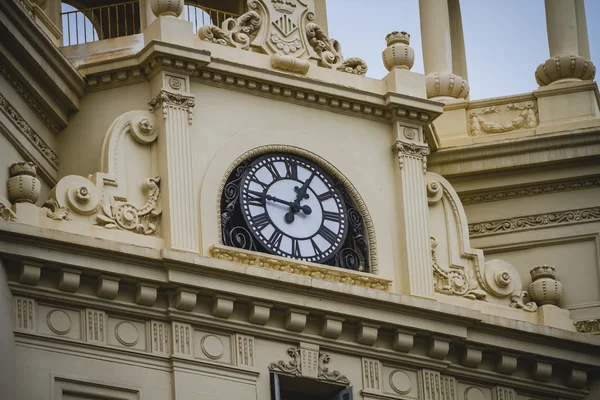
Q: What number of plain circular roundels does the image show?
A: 5